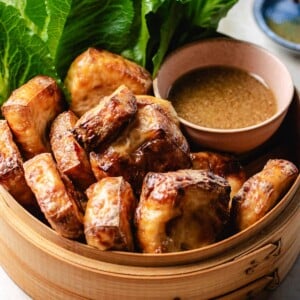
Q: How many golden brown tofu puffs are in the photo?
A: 11